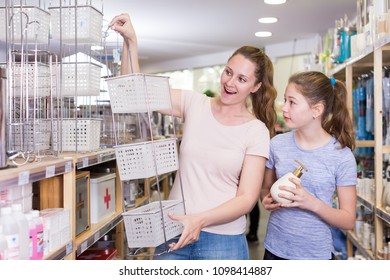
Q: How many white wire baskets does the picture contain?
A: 9